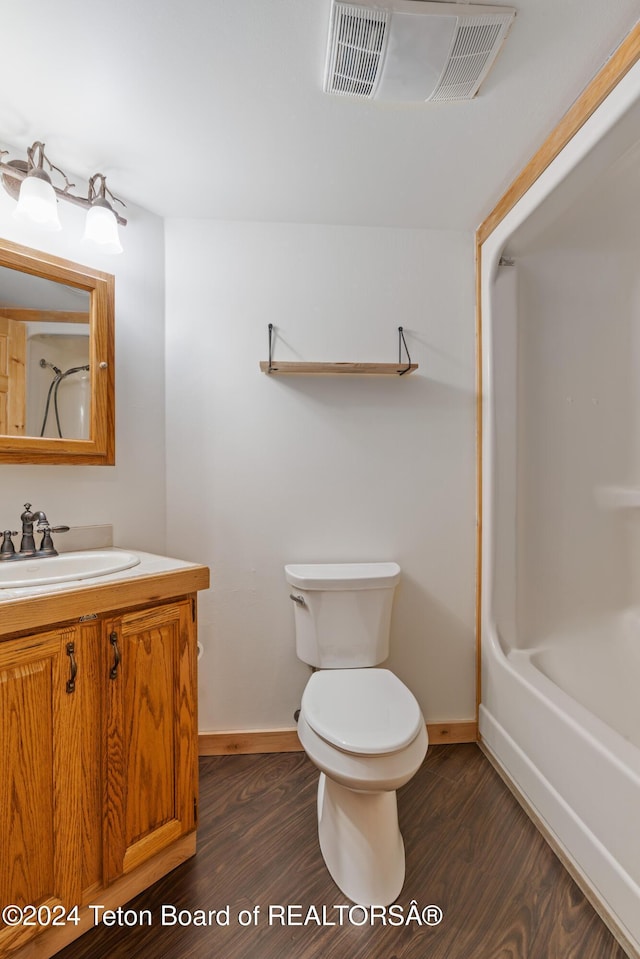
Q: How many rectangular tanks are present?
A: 1